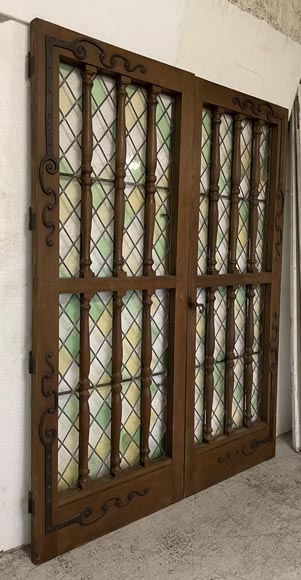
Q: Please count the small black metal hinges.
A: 4